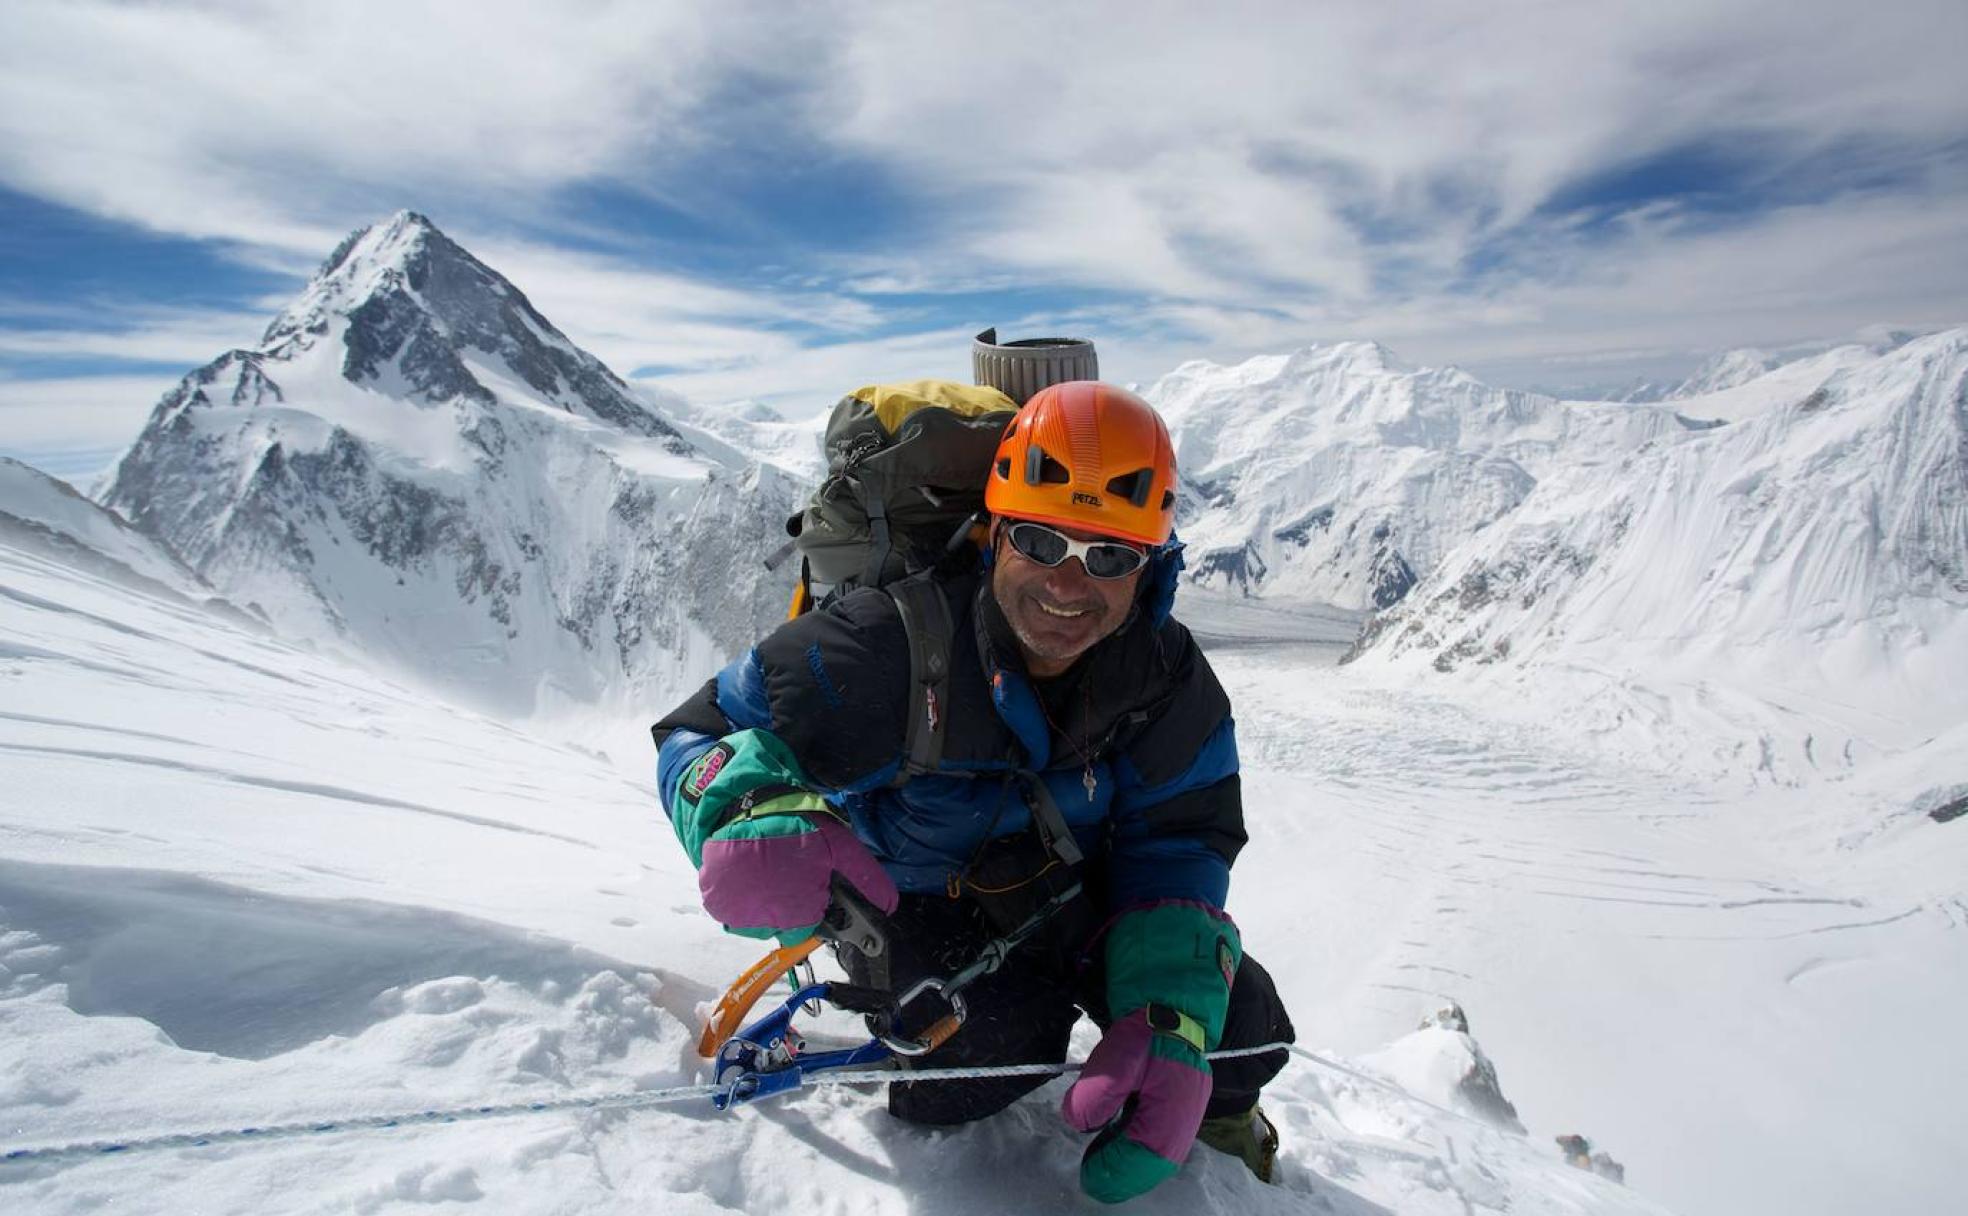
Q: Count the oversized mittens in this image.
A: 2